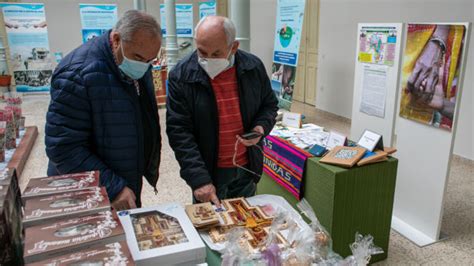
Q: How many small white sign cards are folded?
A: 3